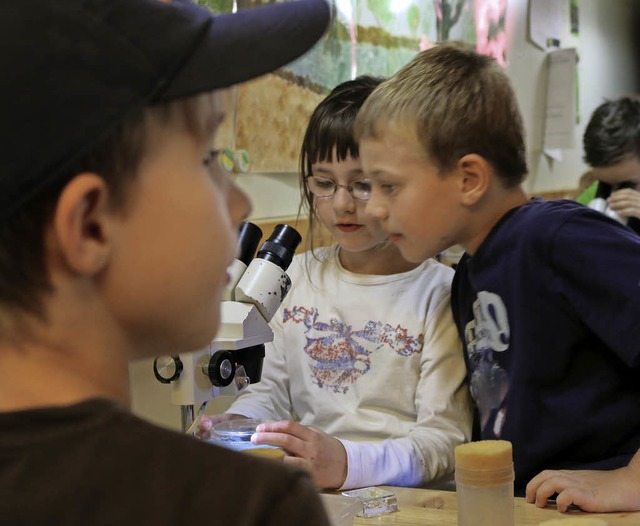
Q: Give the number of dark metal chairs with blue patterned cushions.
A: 0